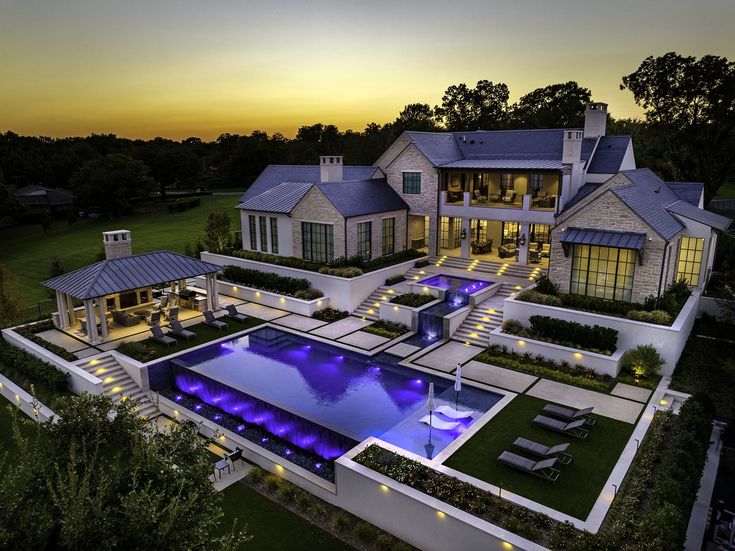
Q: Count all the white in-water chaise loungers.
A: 2